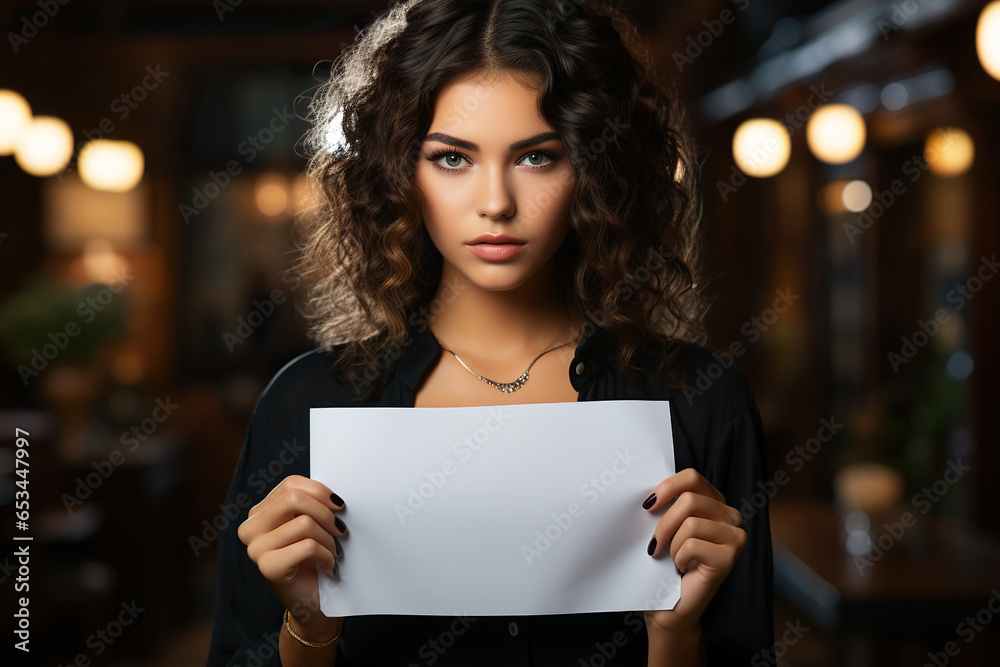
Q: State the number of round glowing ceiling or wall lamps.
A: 7